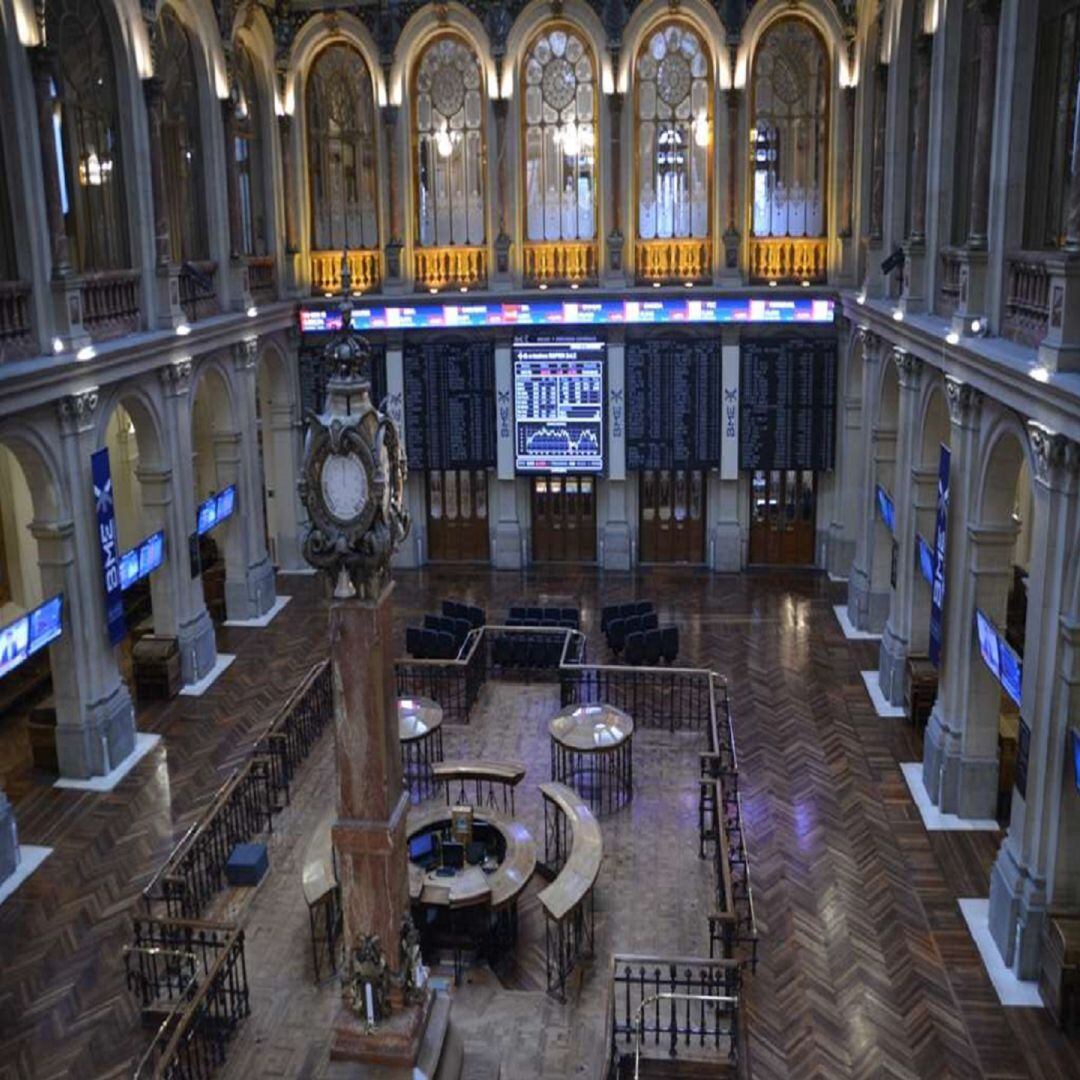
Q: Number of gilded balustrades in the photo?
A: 5